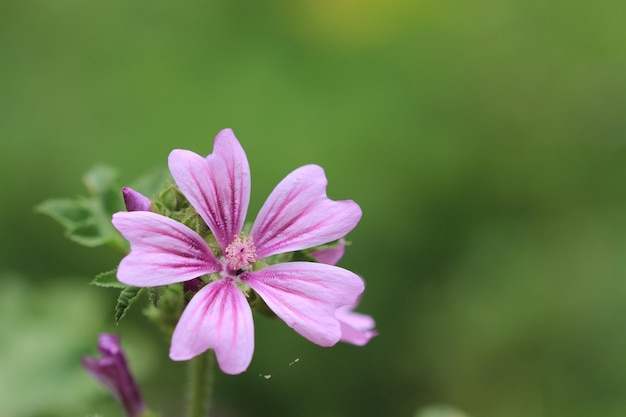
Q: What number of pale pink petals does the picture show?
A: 5